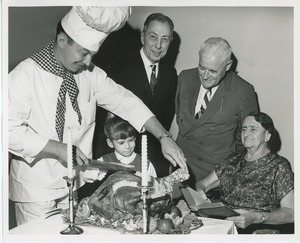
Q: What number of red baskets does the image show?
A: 0